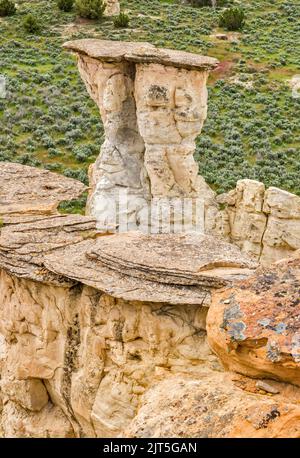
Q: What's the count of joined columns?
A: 2